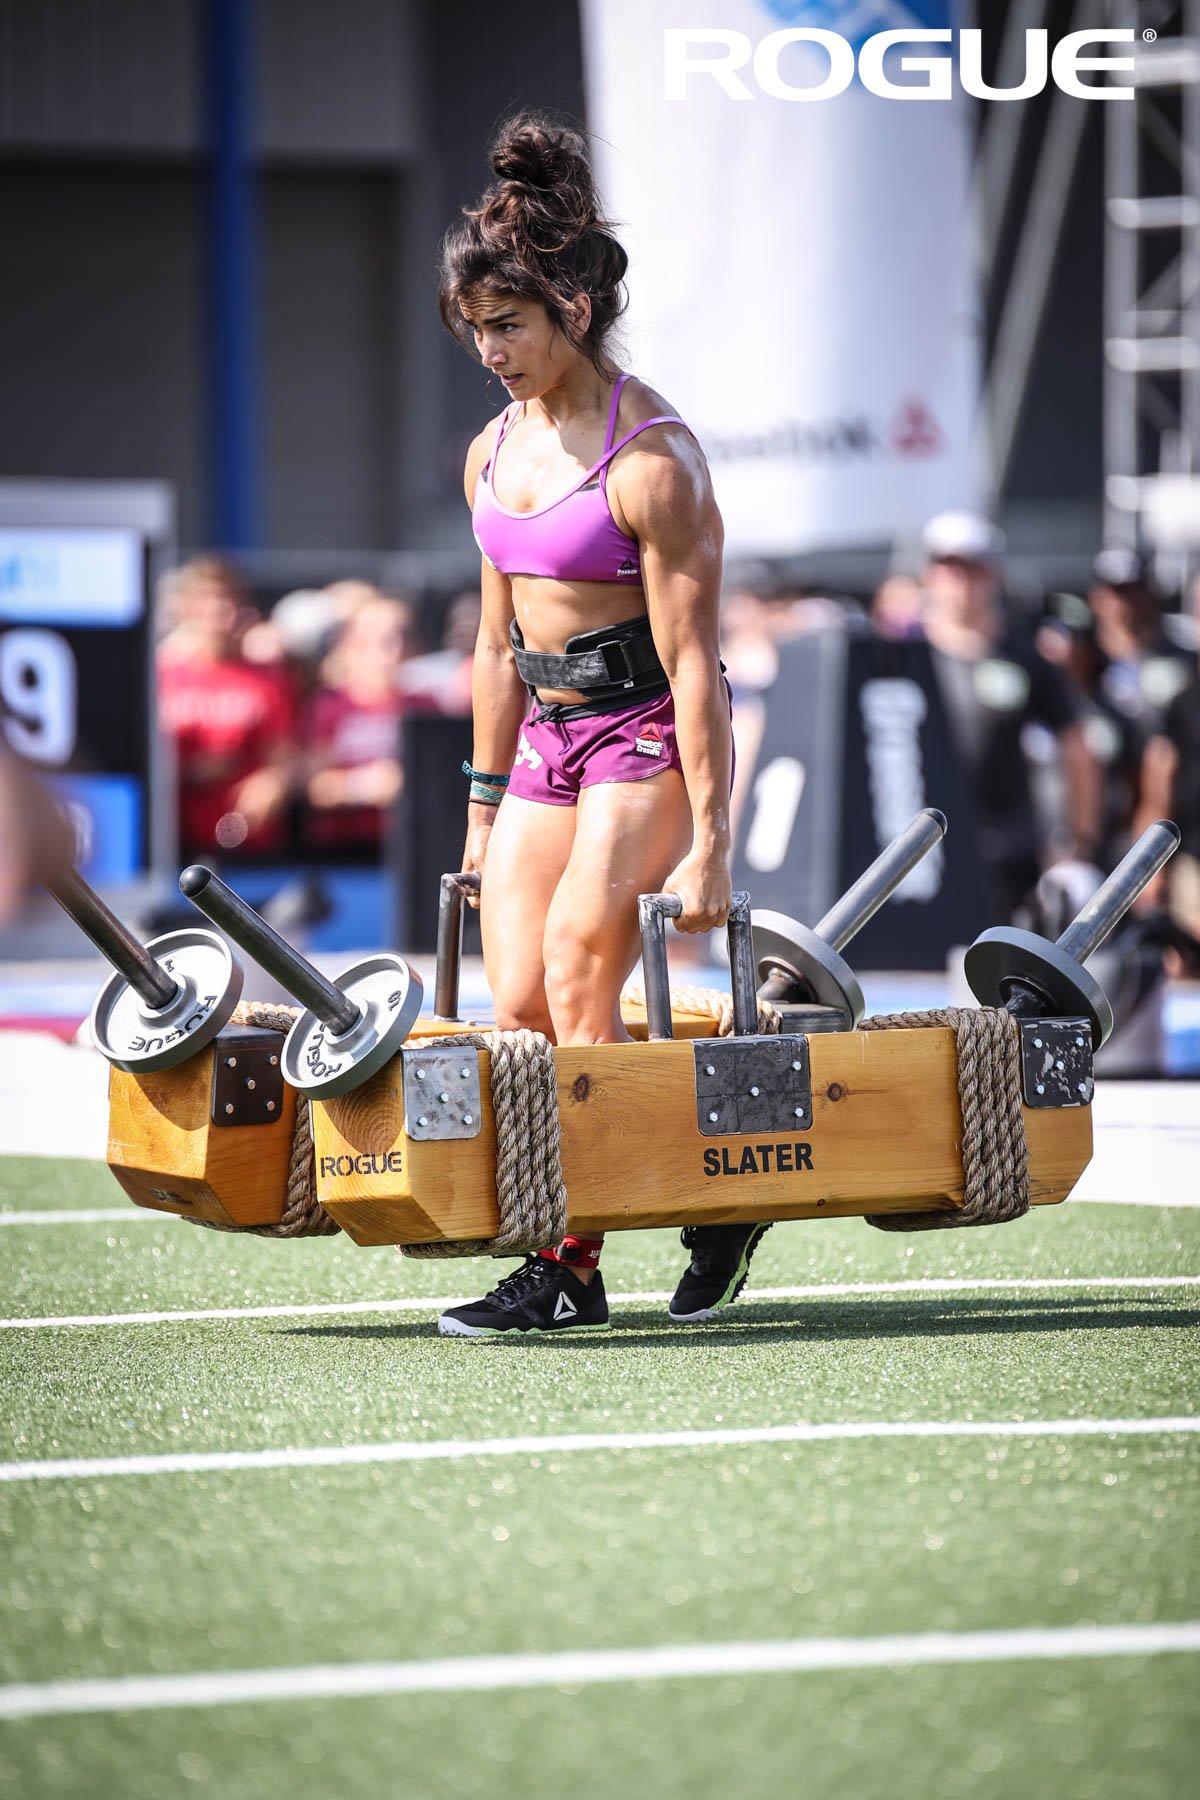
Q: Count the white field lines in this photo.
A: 4